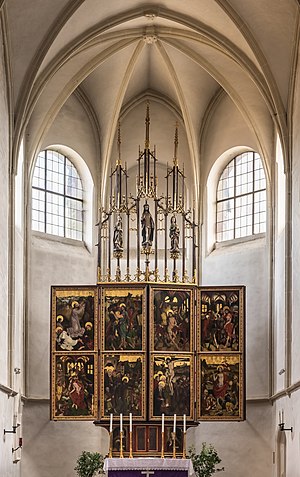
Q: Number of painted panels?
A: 8